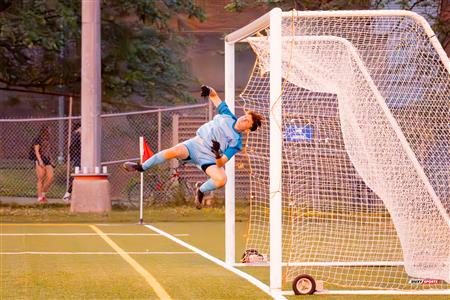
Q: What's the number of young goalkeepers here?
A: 1